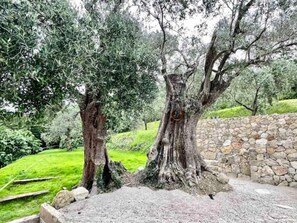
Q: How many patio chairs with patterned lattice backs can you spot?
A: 0